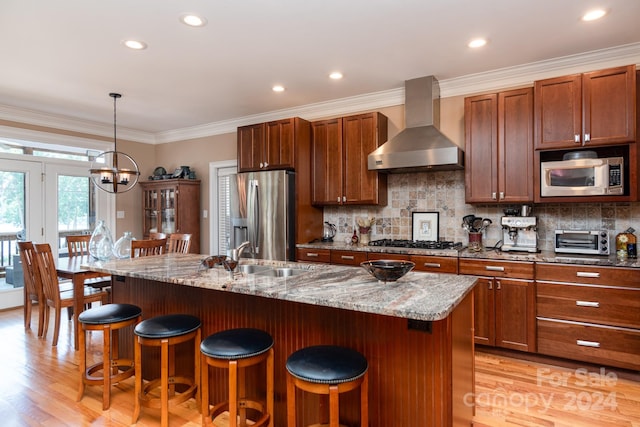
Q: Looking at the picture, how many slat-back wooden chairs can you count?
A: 6